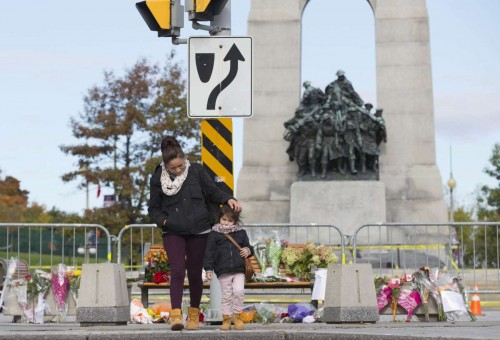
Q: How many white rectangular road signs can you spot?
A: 1